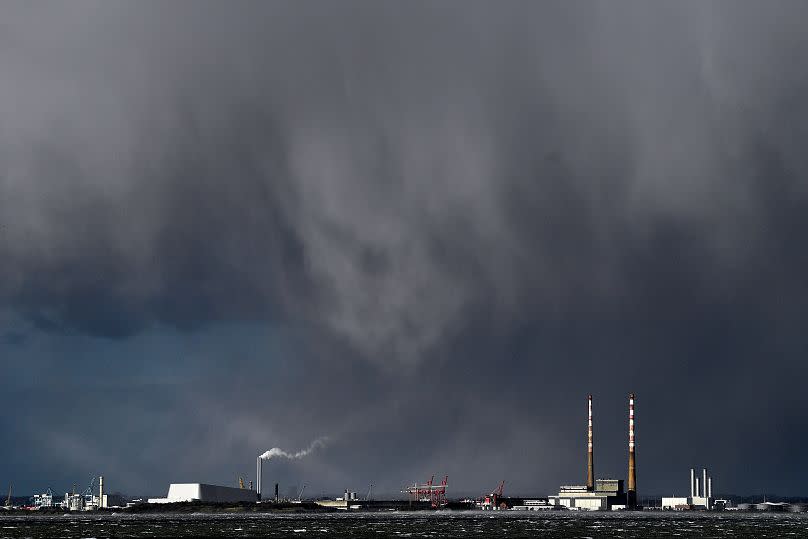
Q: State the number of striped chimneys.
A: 2